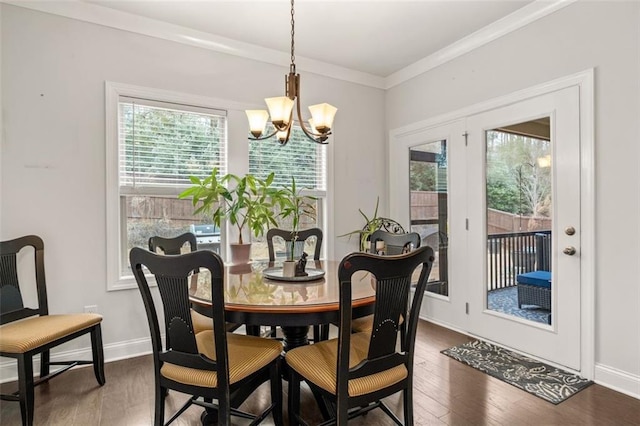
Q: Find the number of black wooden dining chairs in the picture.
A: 6